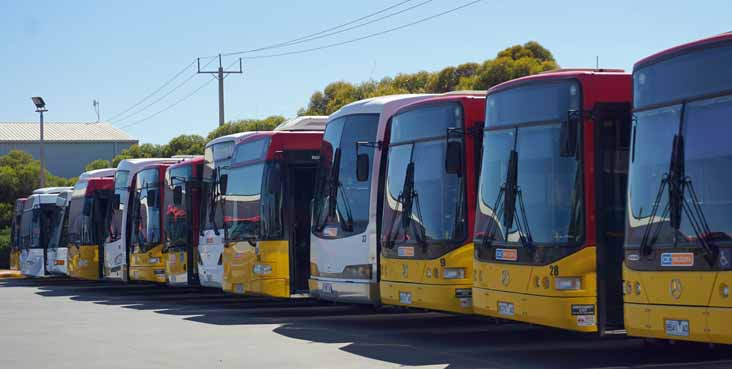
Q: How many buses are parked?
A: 13